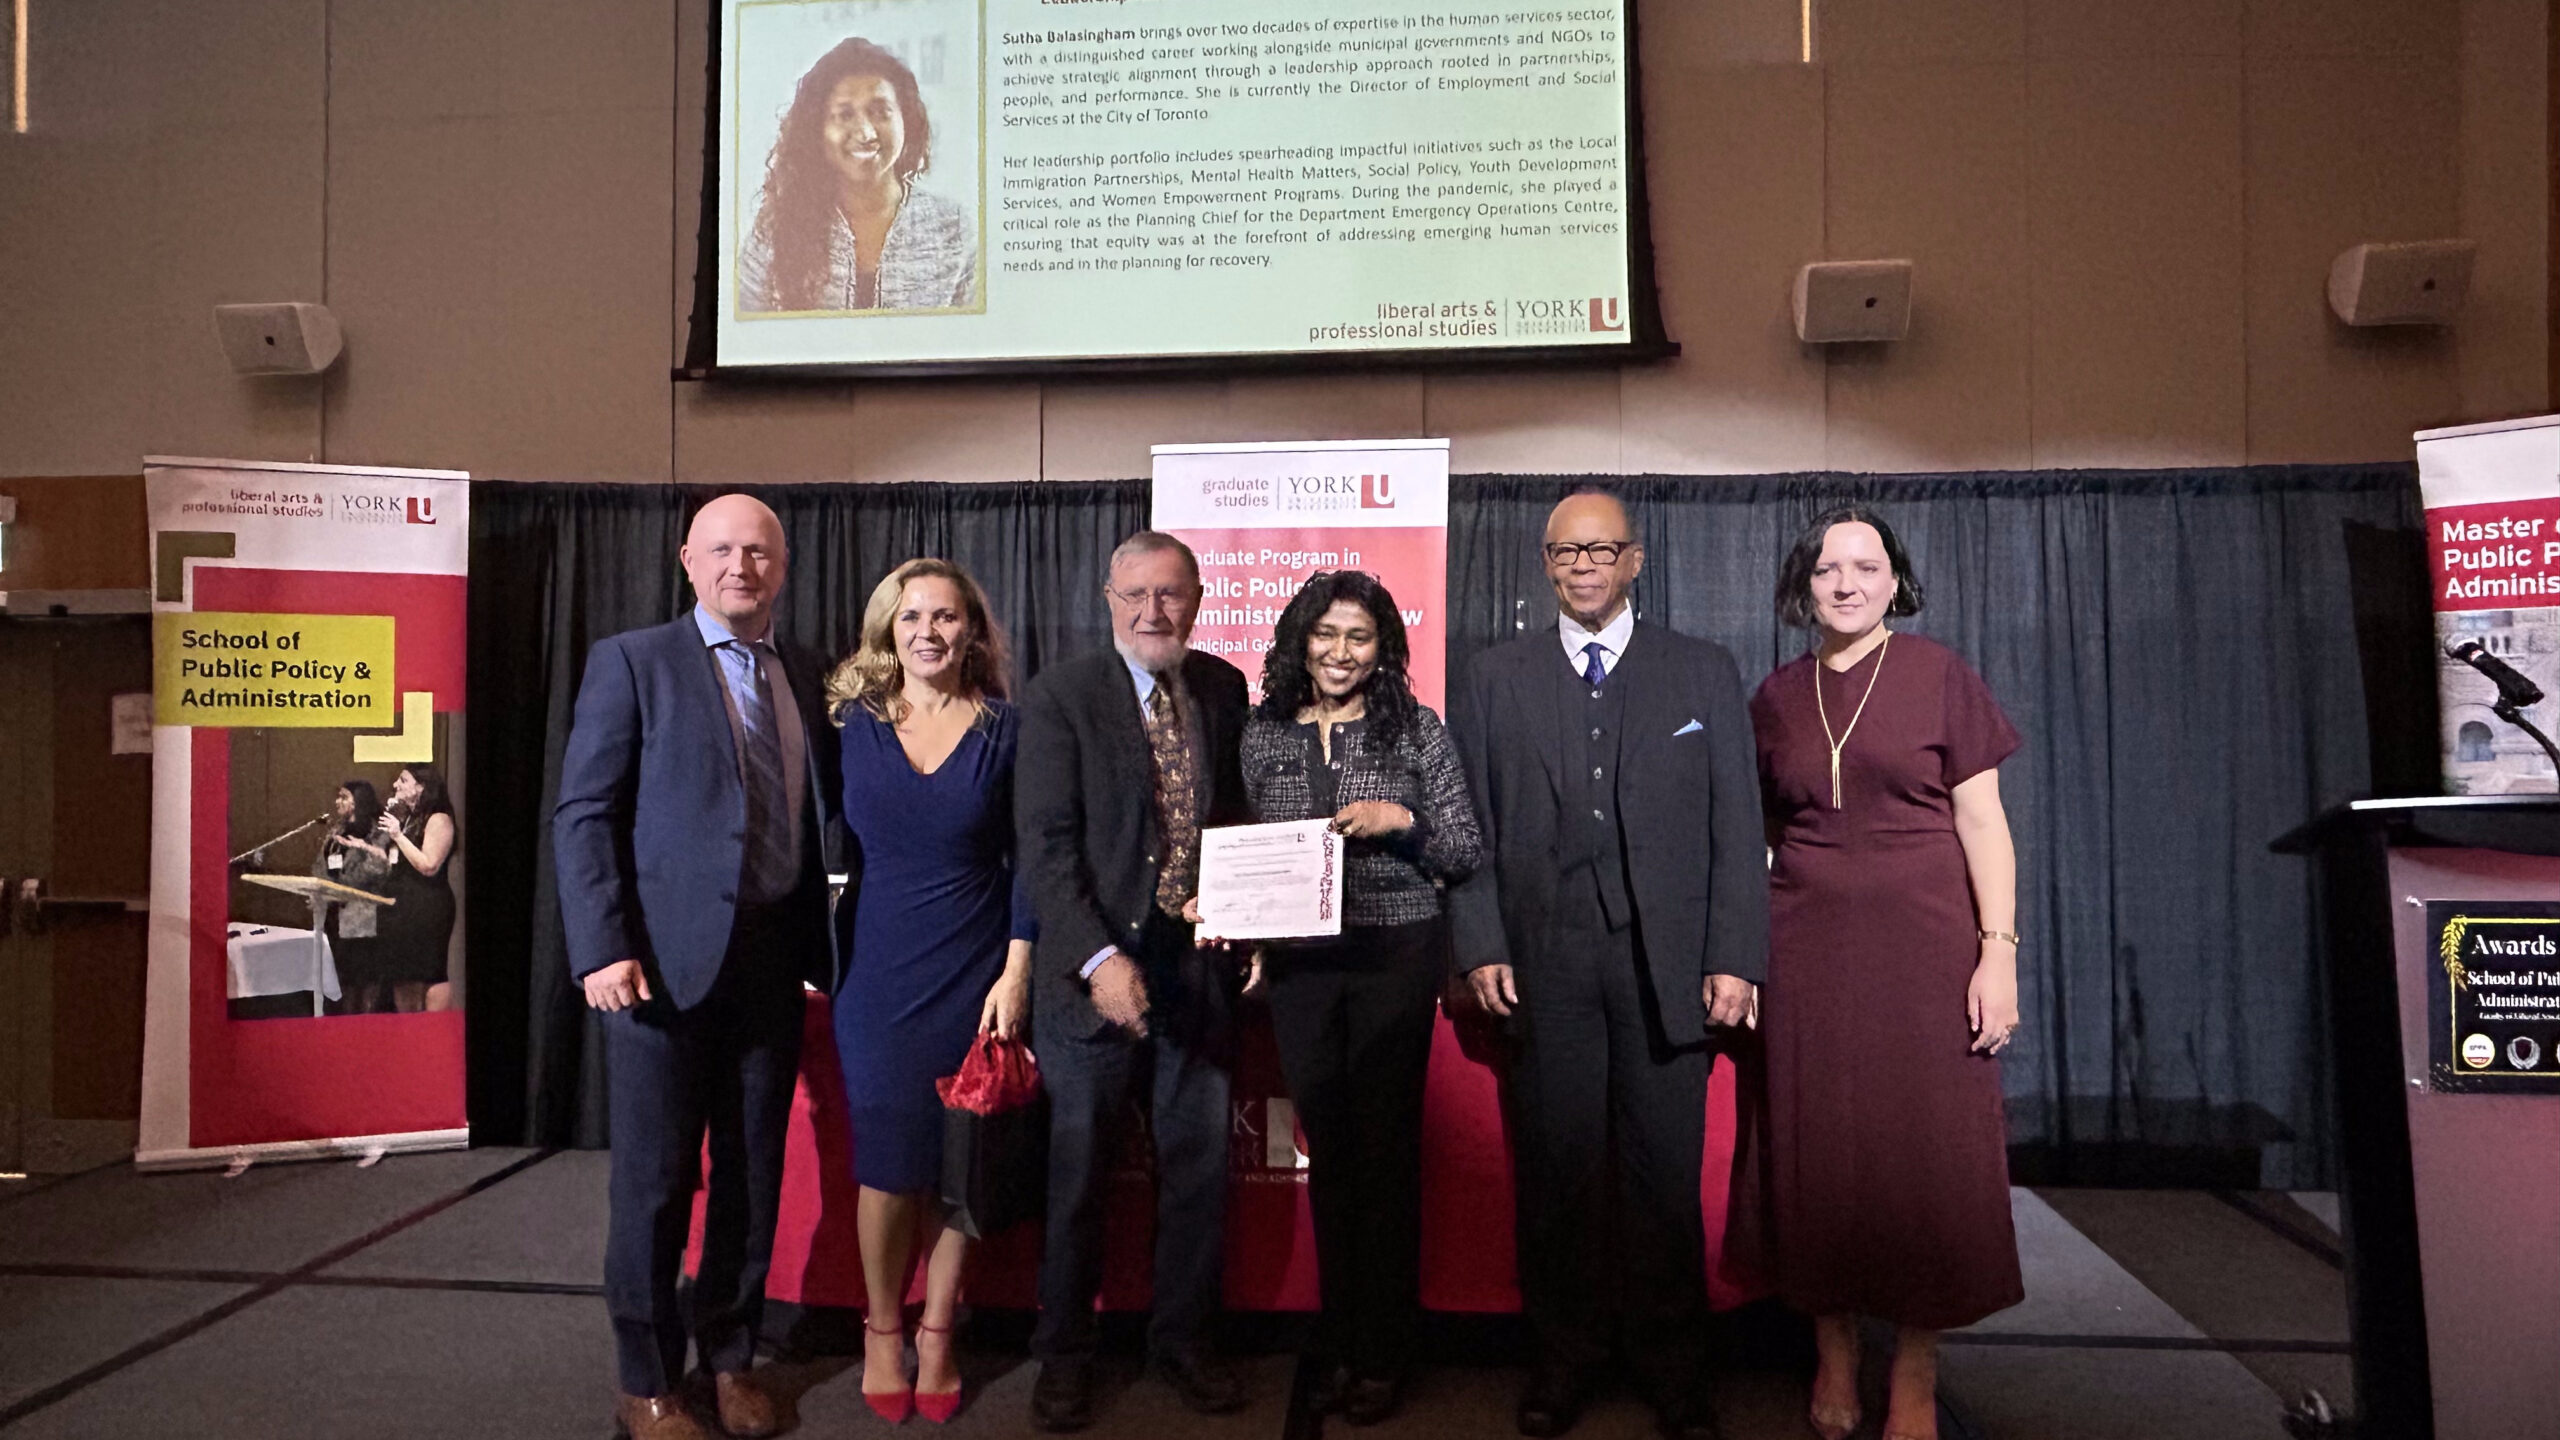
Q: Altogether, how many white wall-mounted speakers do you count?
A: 3